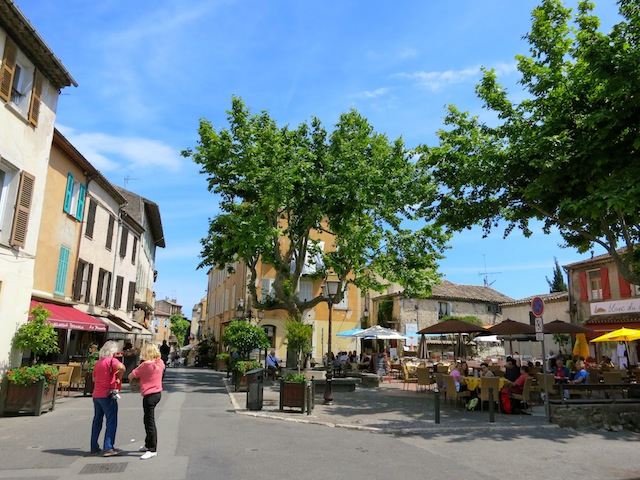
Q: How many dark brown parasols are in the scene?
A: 3